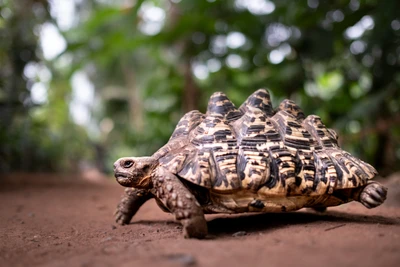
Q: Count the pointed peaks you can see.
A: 5